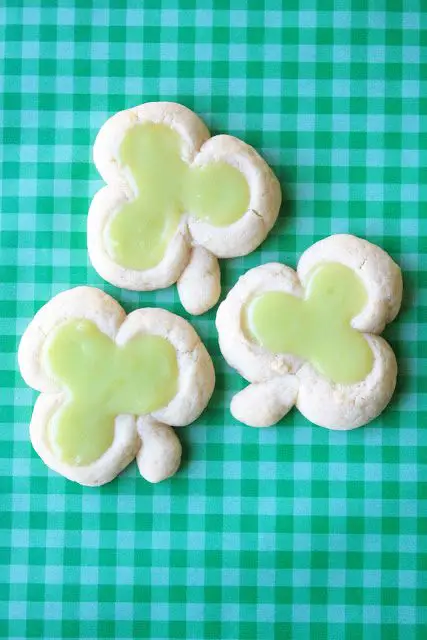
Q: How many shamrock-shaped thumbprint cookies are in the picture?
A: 3